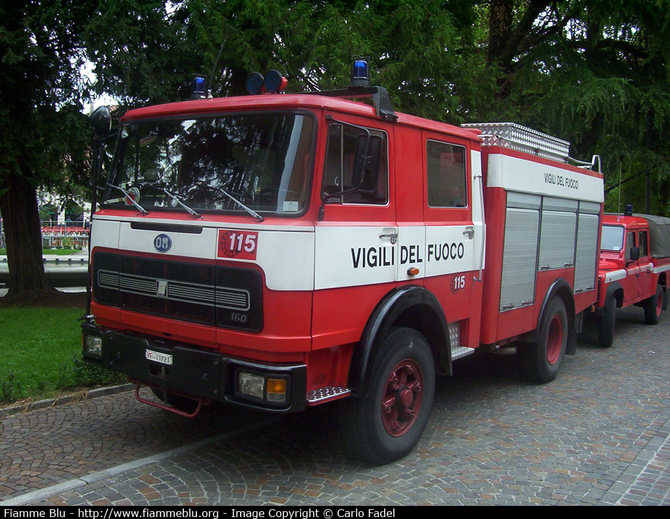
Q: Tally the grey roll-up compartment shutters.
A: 3